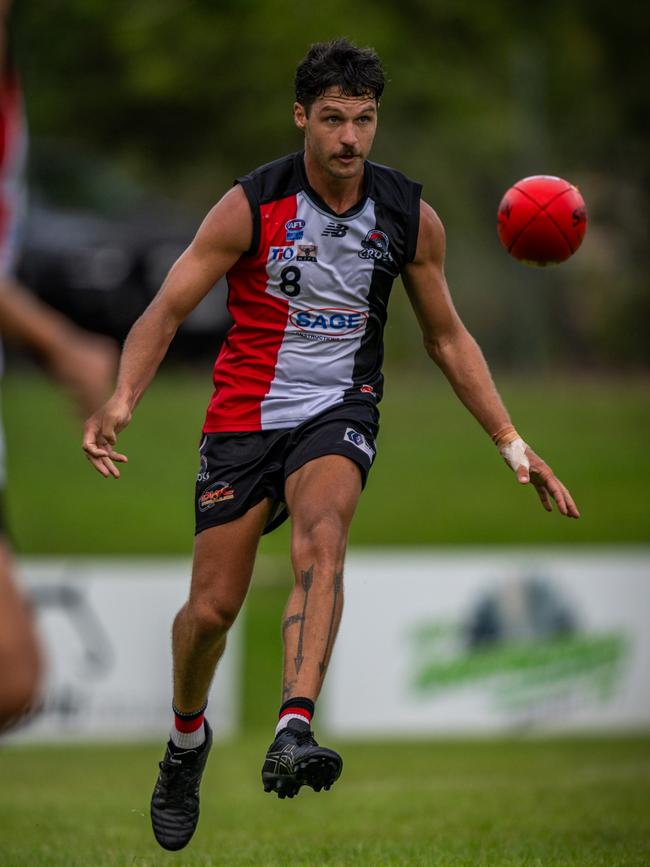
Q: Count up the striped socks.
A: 2